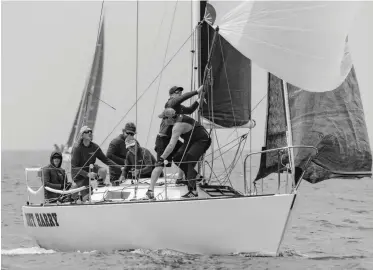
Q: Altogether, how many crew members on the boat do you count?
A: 6